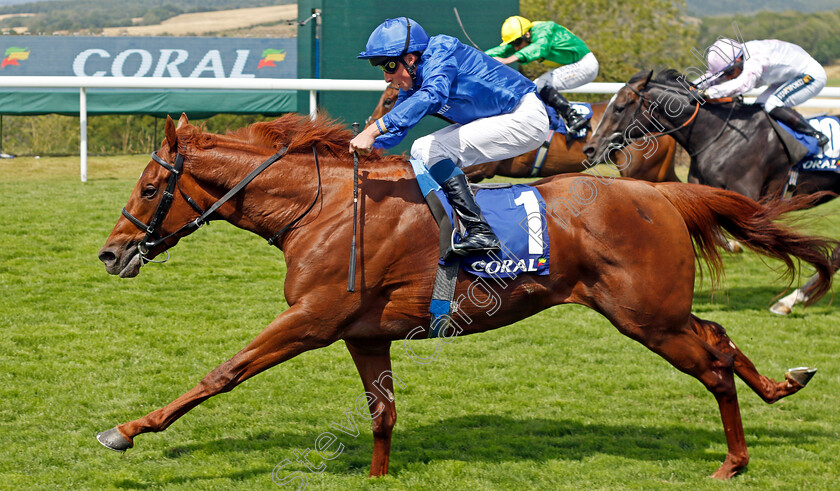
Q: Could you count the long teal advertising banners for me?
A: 1